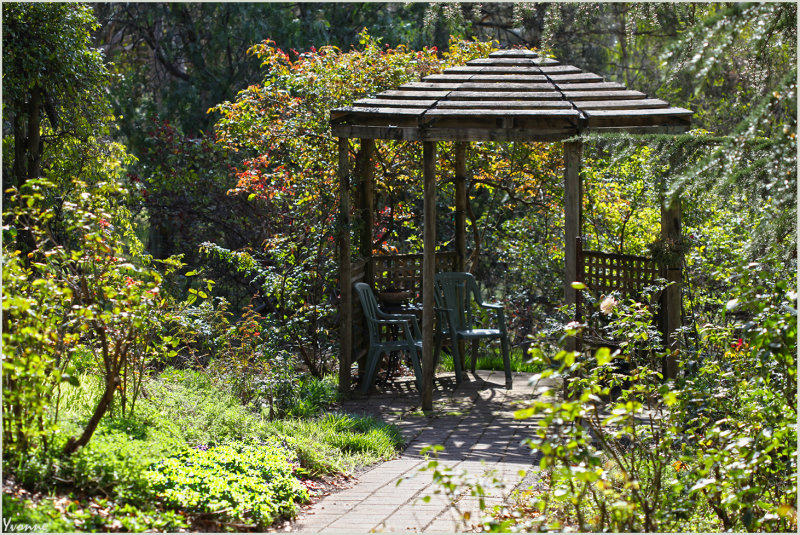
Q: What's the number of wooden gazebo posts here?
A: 6